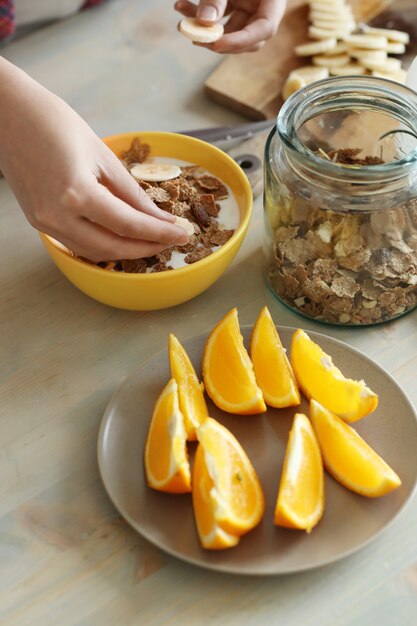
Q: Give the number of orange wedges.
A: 9